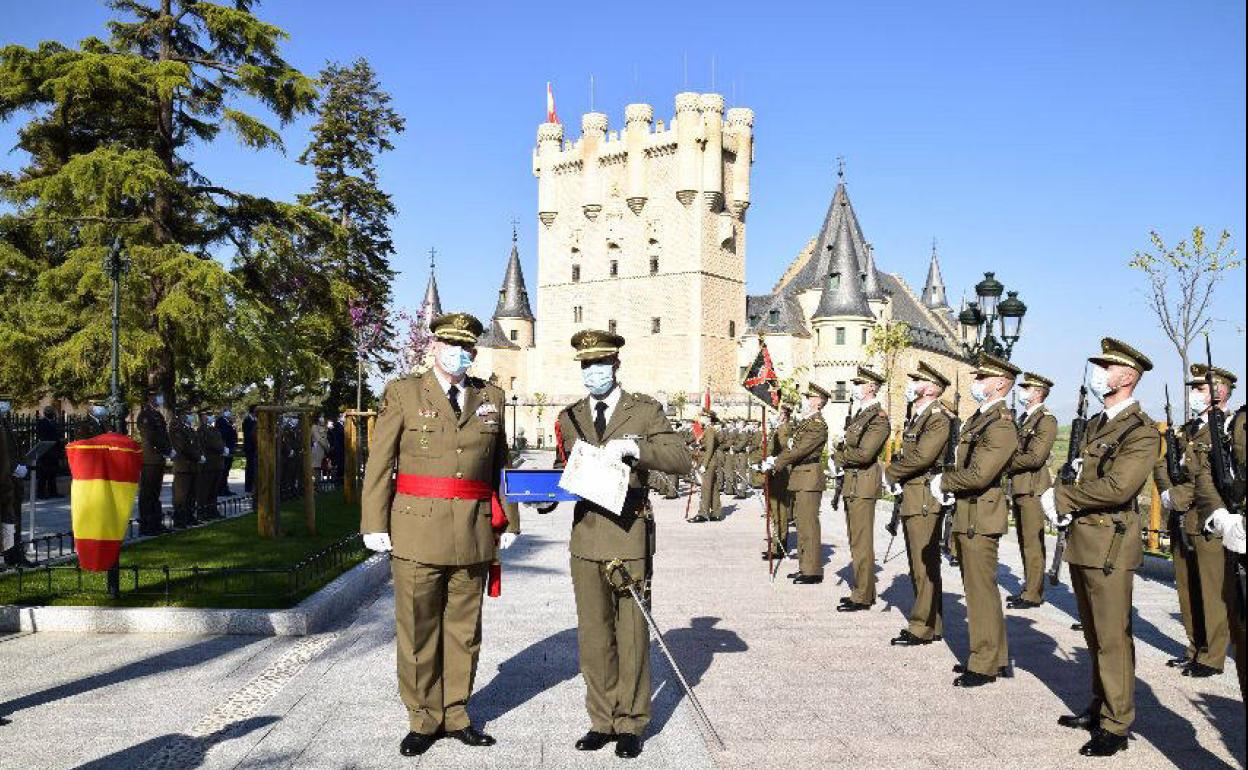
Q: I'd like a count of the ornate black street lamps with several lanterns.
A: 1